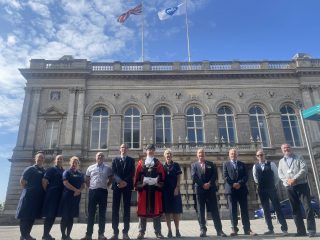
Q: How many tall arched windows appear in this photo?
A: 7